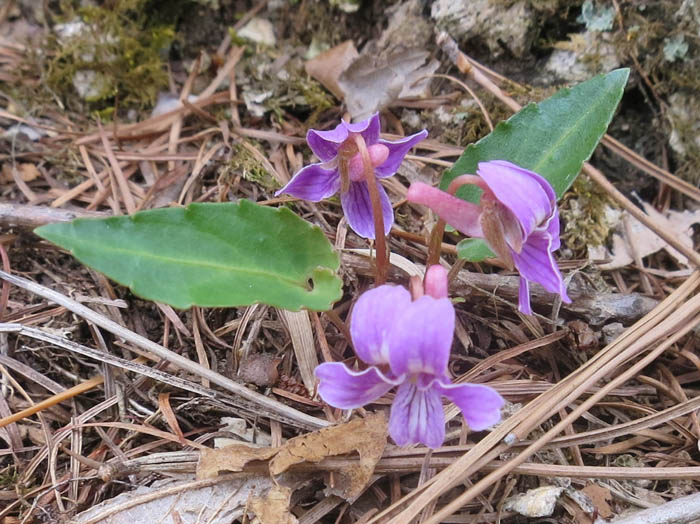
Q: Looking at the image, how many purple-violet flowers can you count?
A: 3